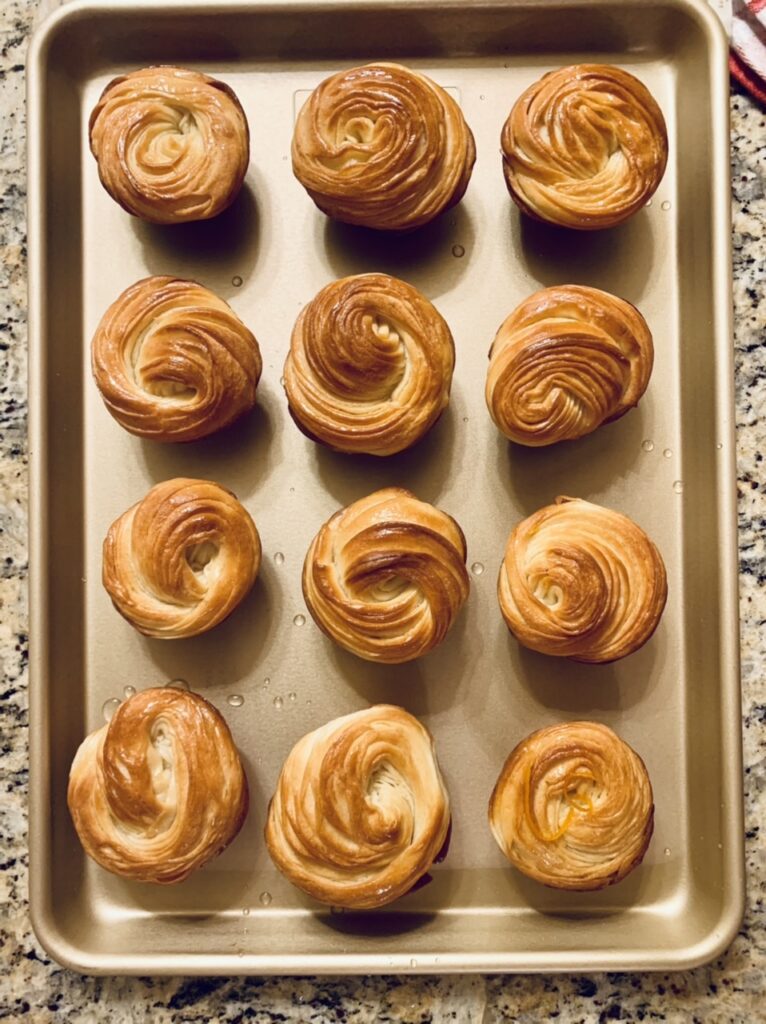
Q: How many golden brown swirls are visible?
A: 12